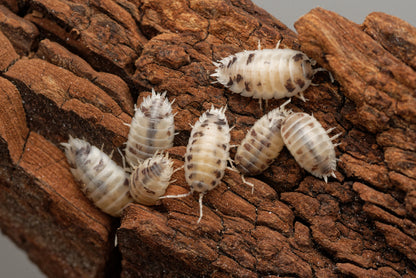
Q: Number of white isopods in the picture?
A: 7